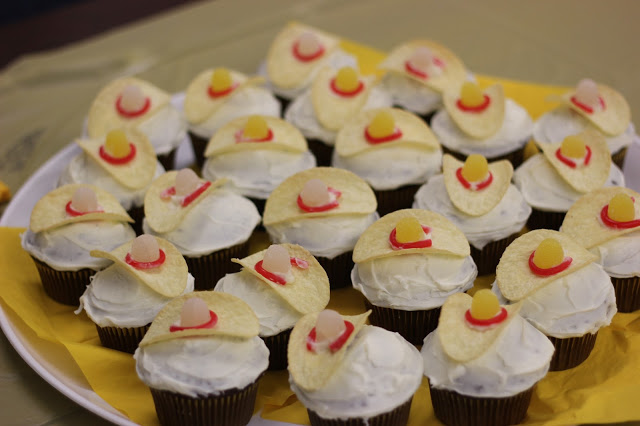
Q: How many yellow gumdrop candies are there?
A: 12